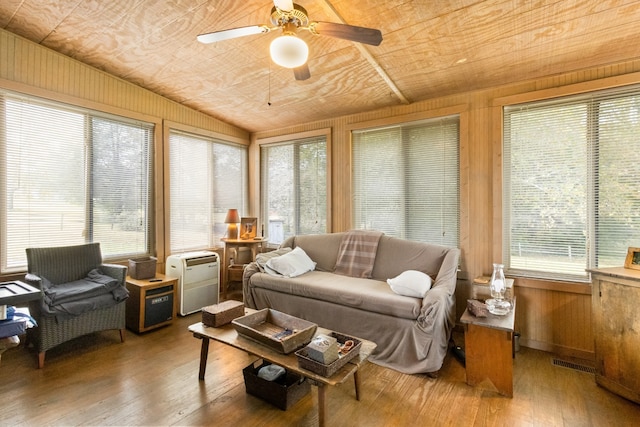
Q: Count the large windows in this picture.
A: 5